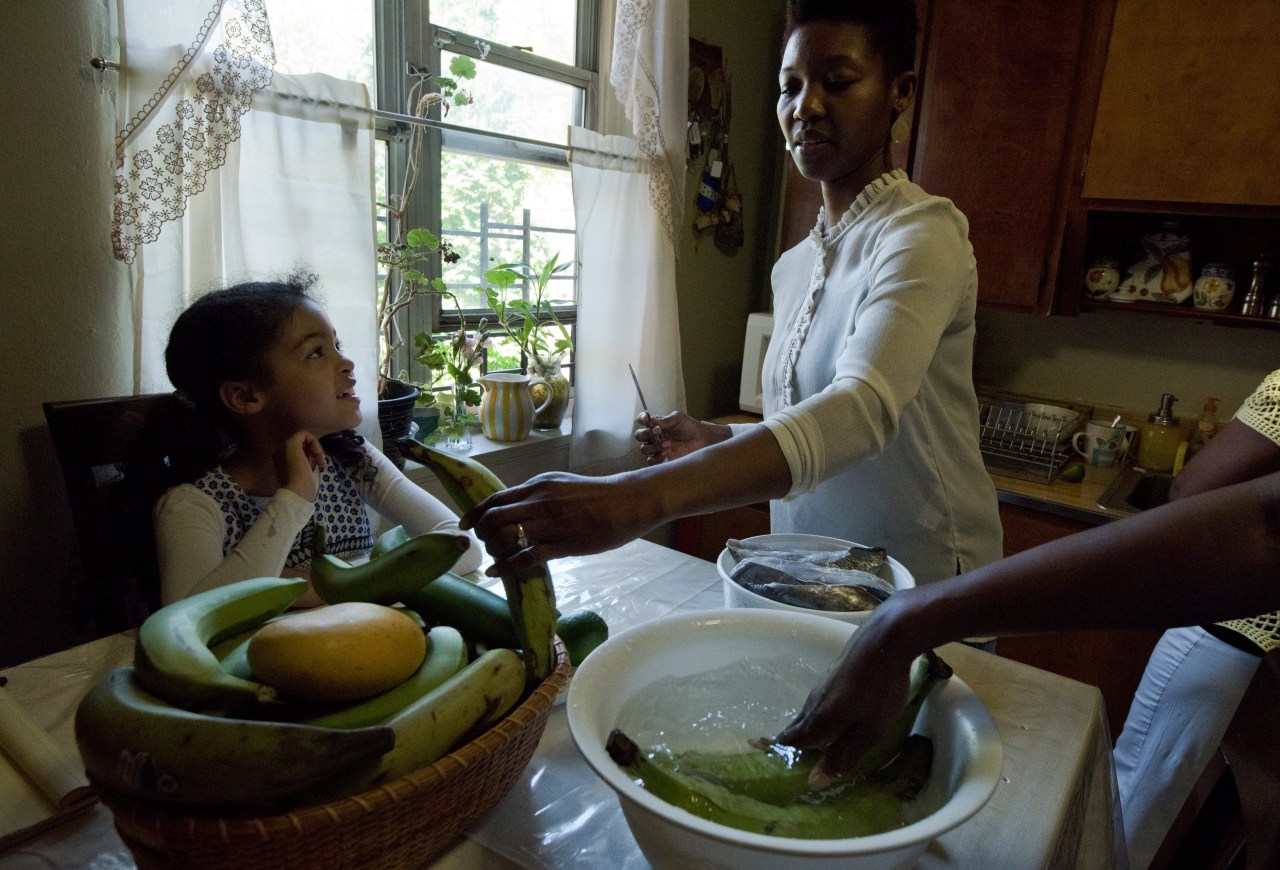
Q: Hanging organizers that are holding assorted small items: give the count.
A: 1